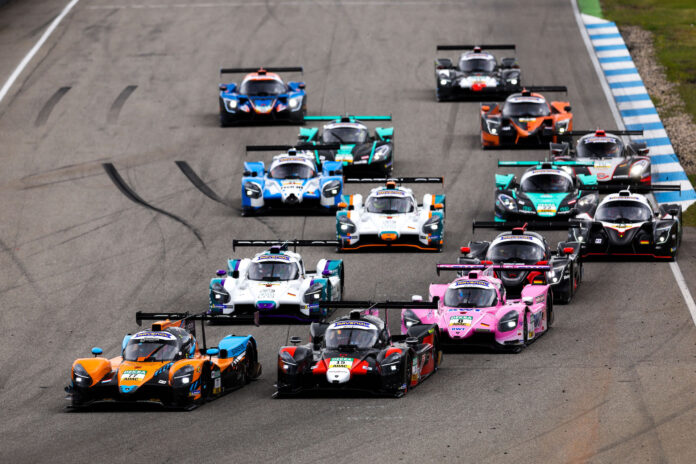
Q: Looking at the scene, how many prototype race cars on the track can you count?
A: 14